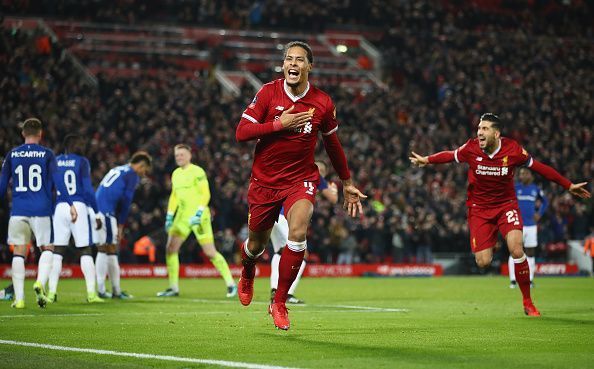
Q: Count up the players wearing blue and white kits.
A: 5